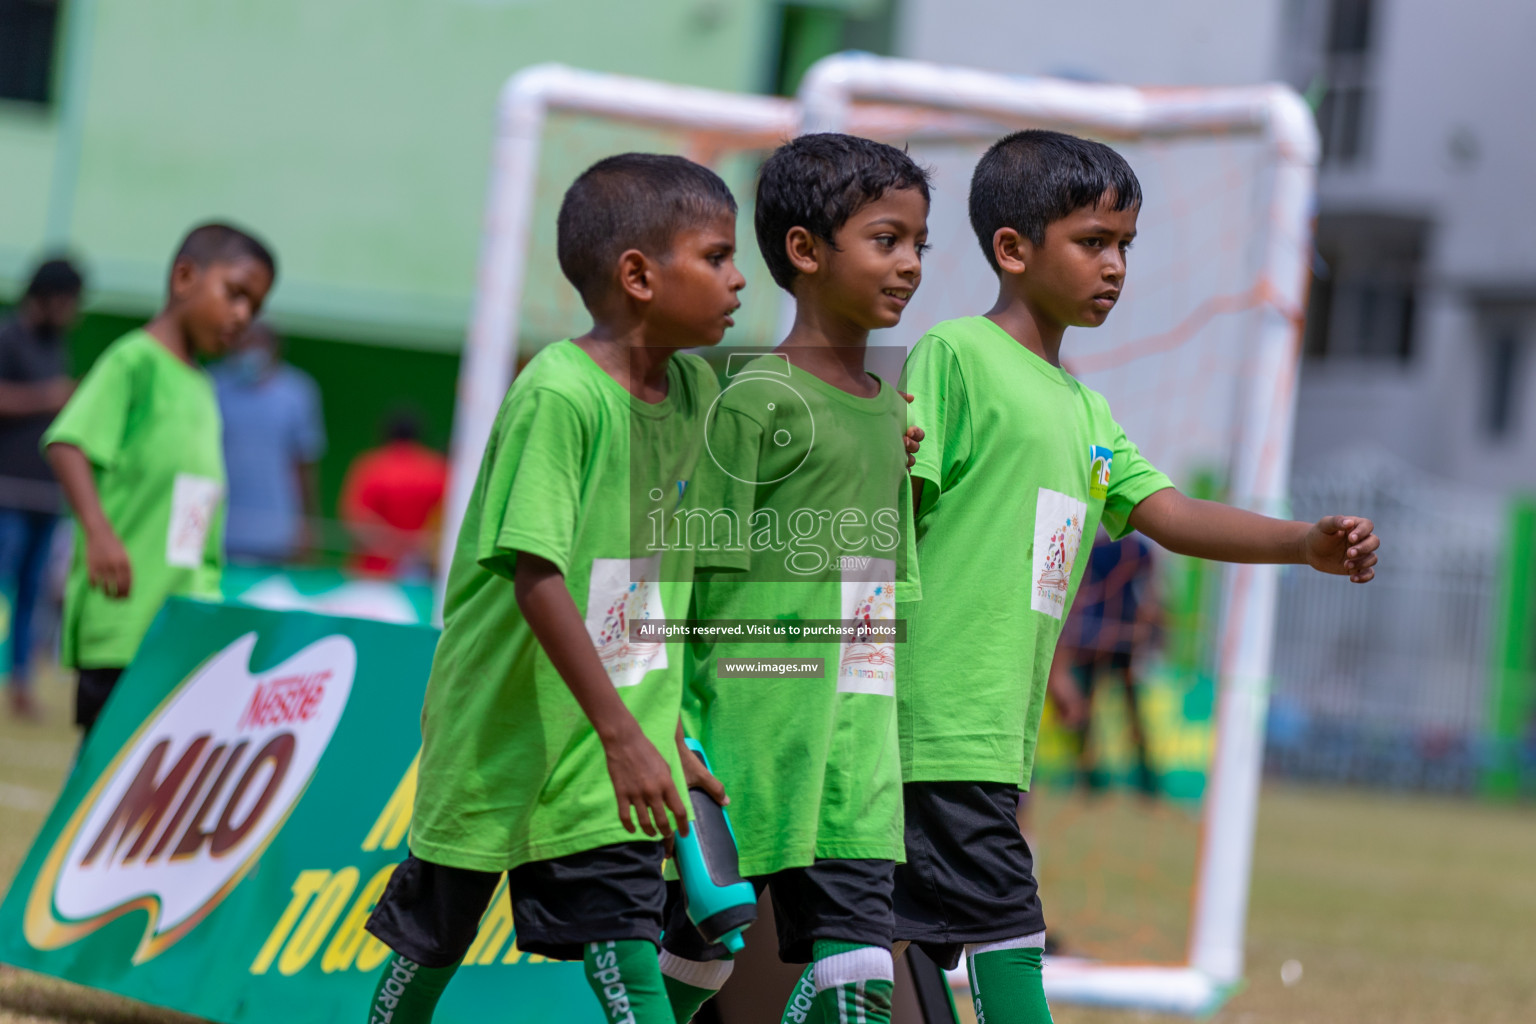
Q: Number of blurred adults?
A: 4